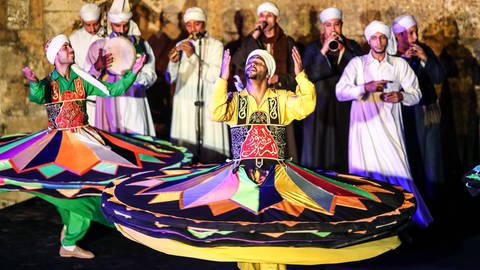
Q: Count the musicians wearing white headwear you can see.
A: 7